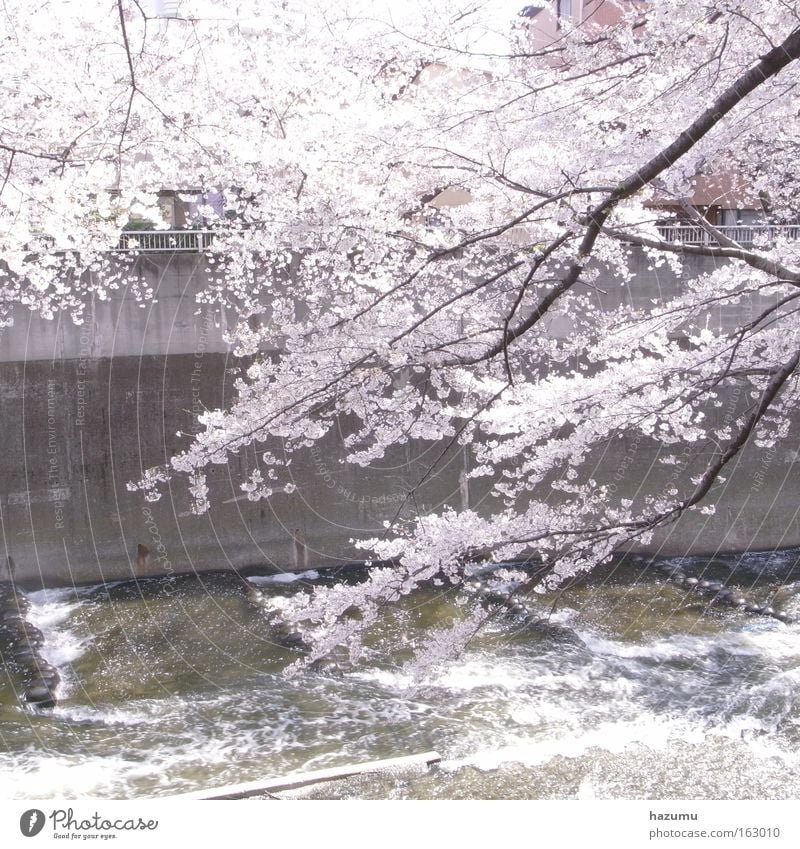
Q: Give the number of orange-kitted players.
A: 0